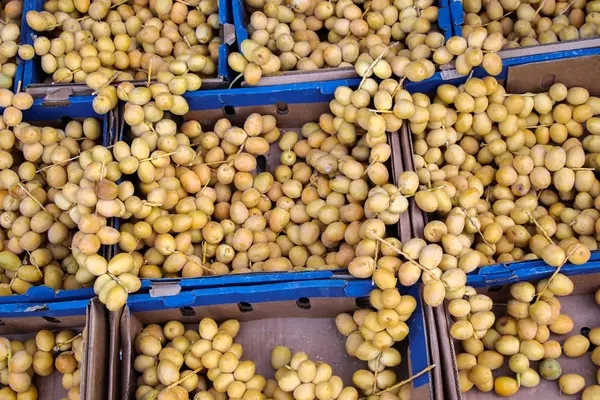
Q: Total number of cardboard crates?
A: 10